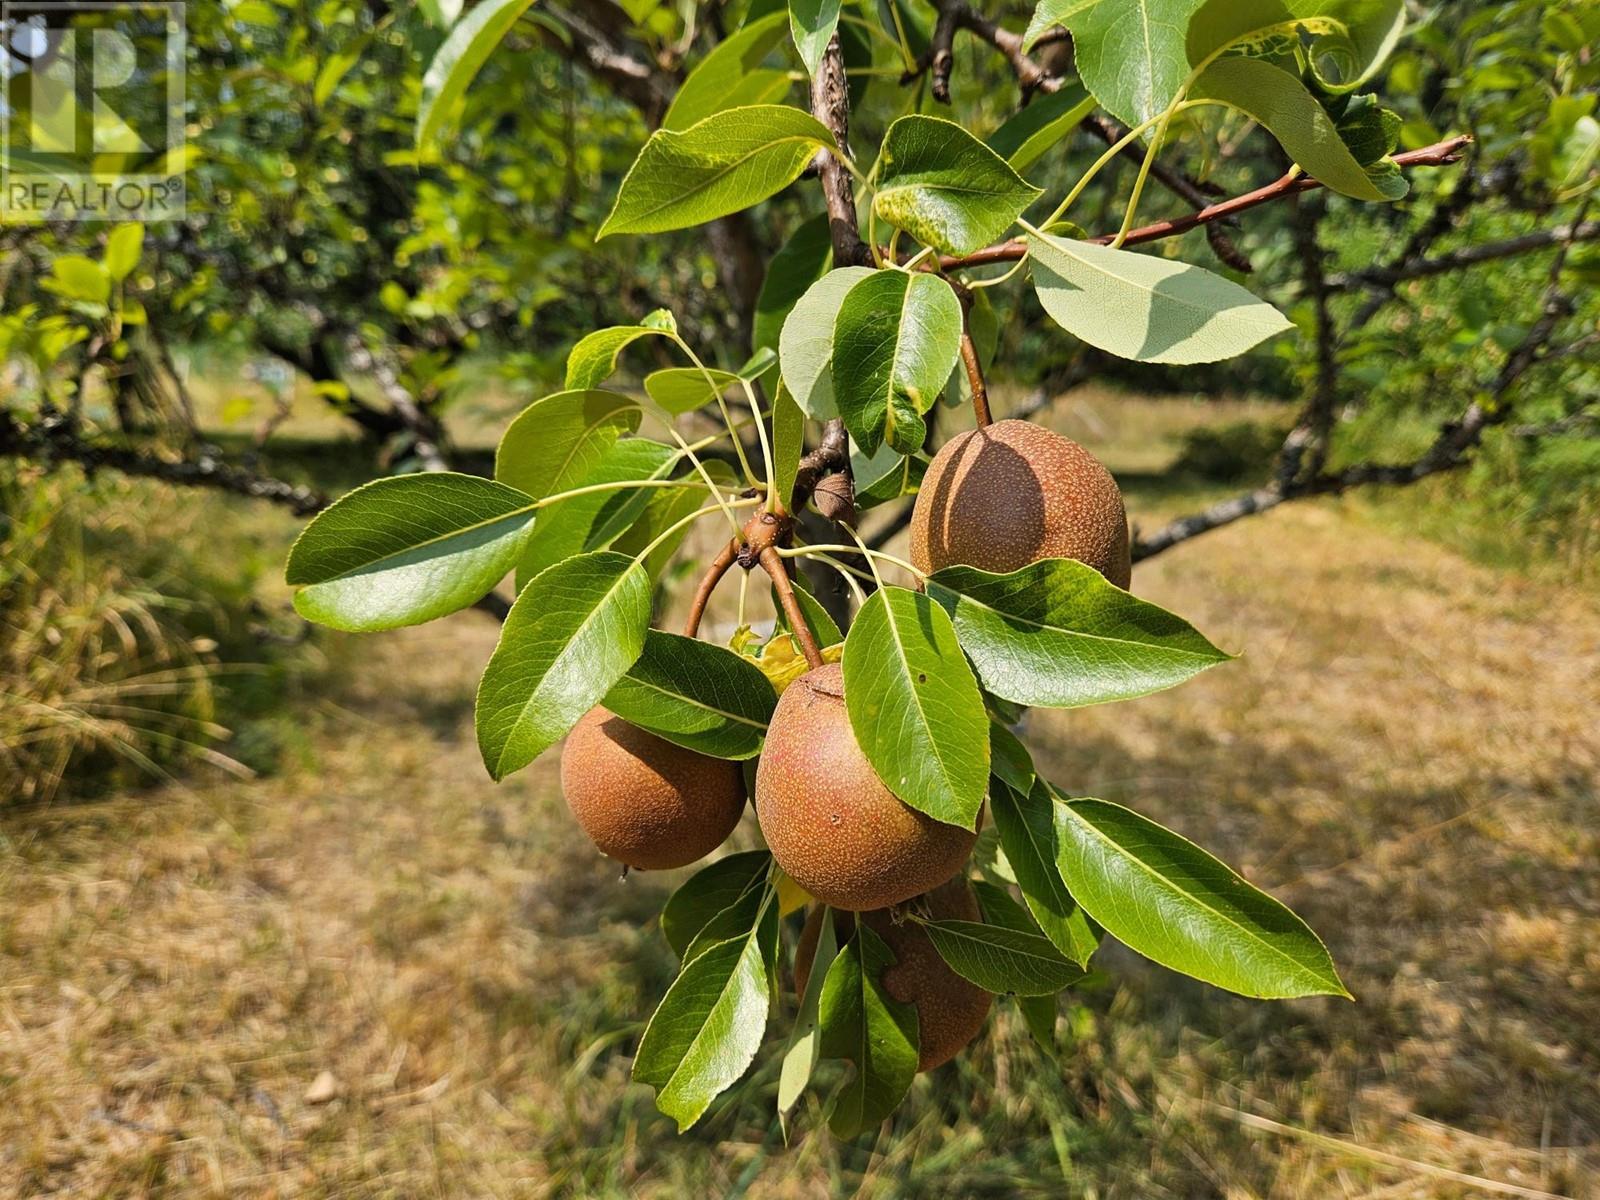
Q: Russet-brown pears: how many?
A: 4